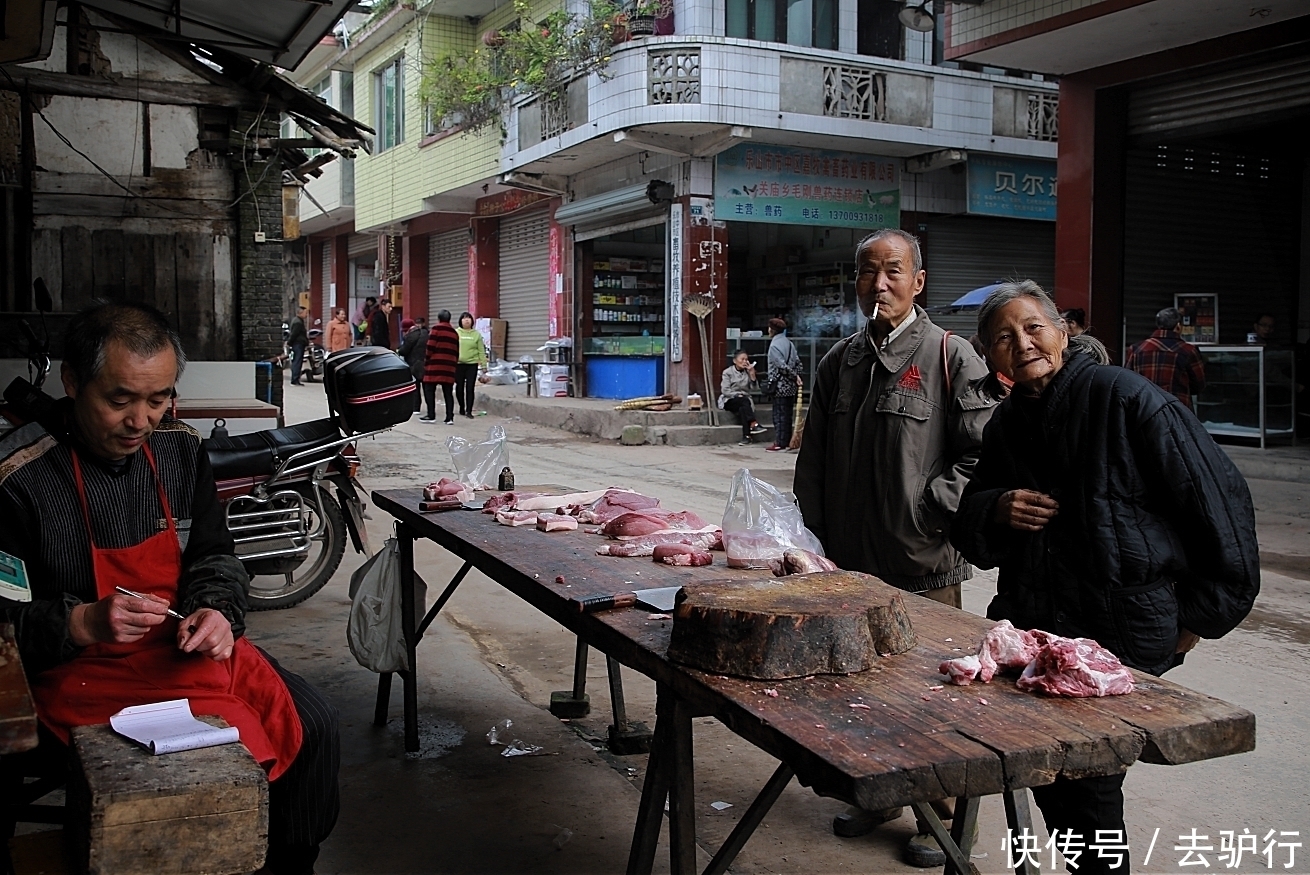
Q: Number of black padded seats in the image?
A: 1